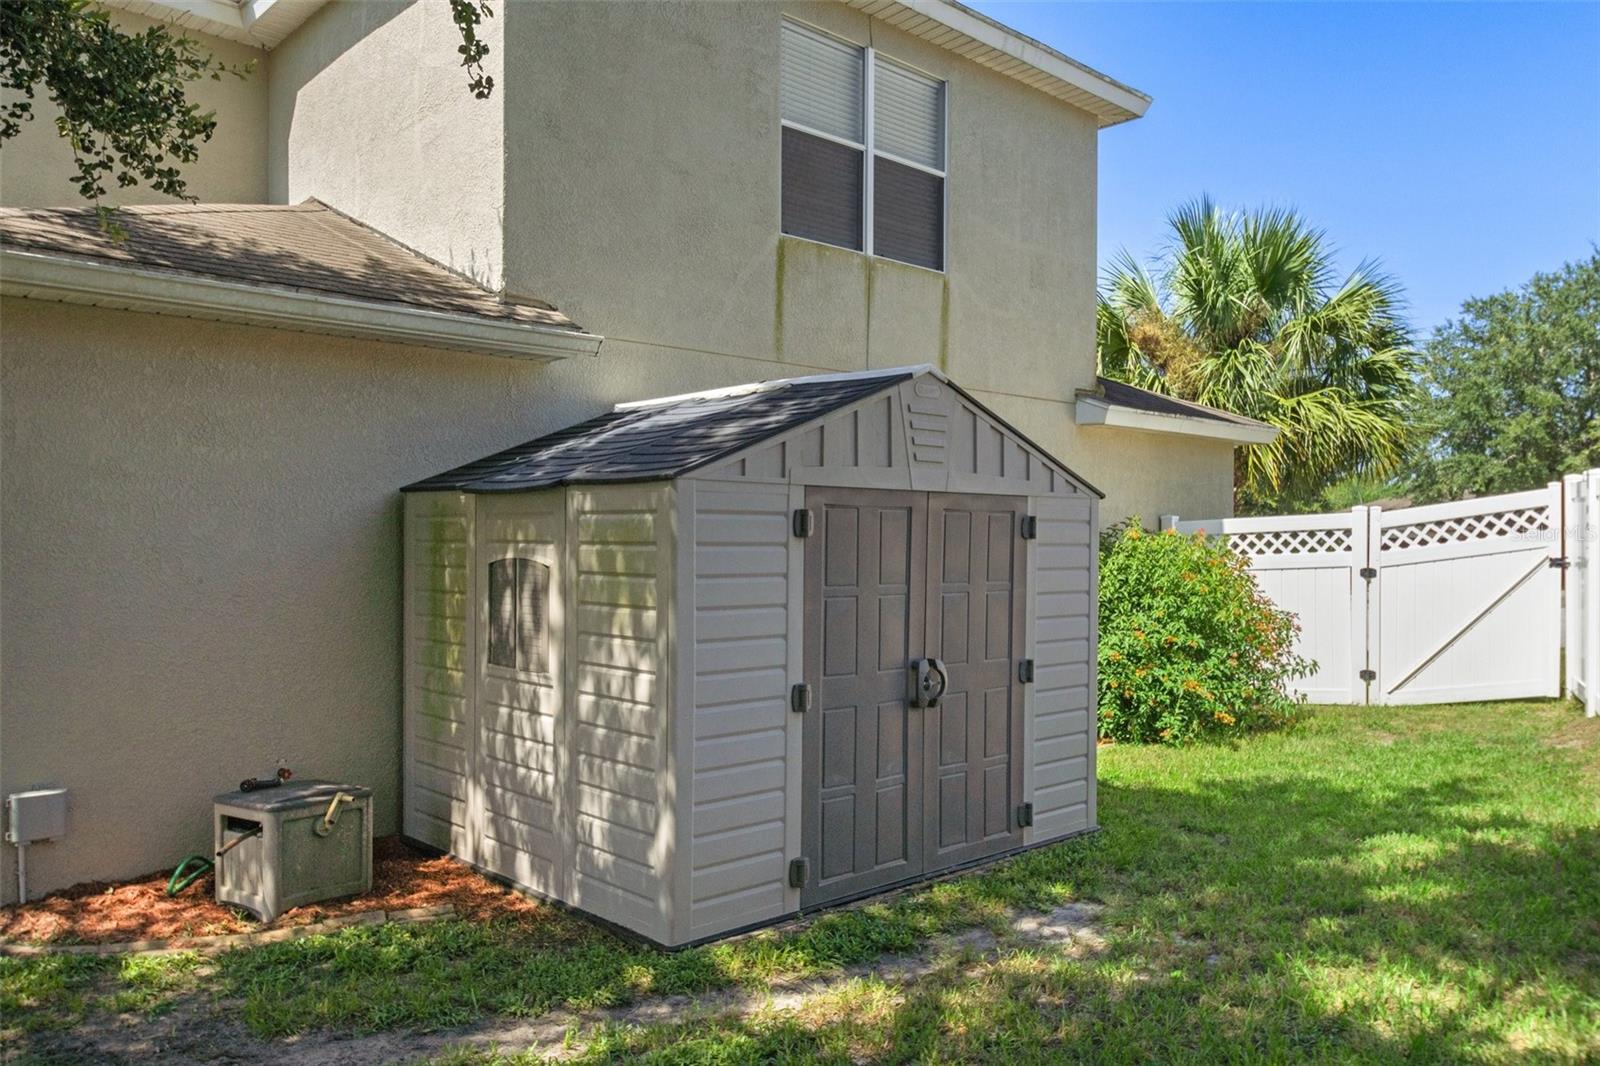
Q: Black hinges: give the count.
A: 8